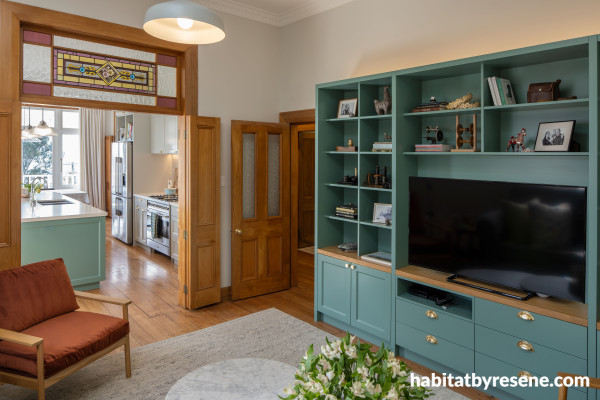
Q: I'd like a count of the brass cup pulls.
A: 5